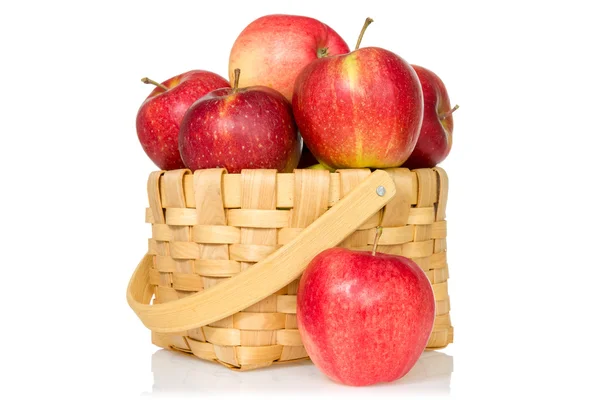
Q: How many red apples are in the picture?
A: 6